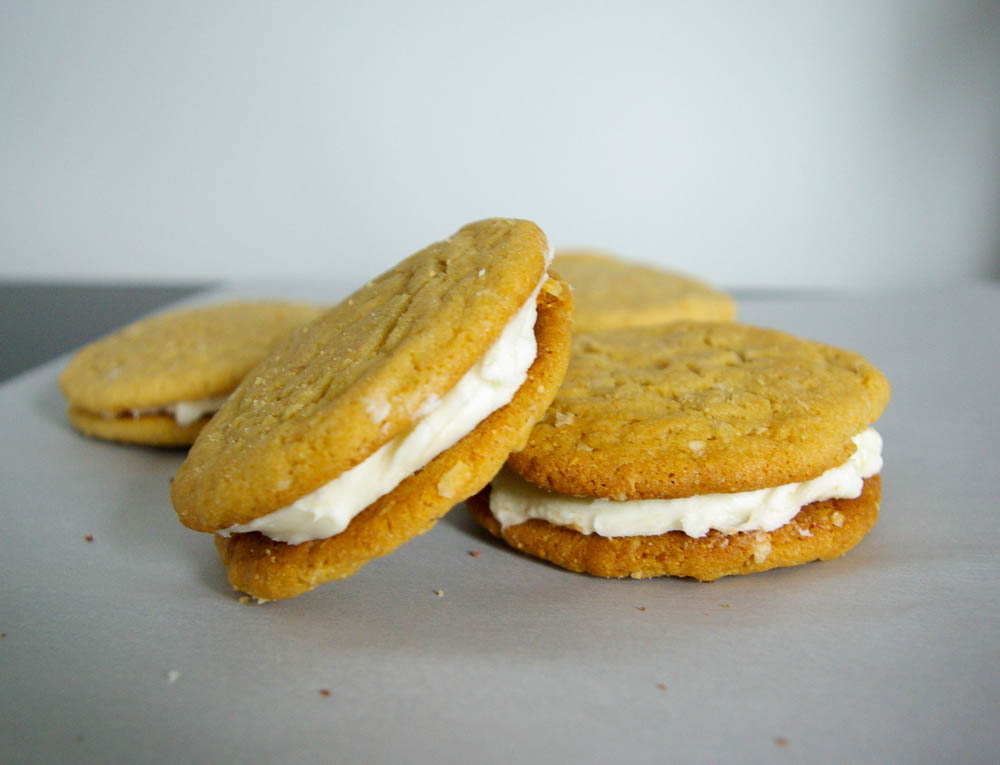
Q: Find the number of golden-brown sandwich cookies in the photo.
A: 4